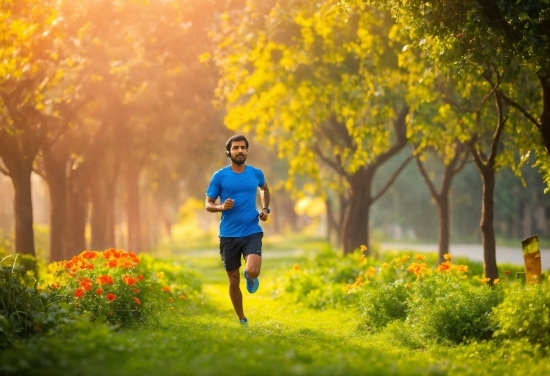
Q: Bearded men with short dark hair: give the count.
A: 1